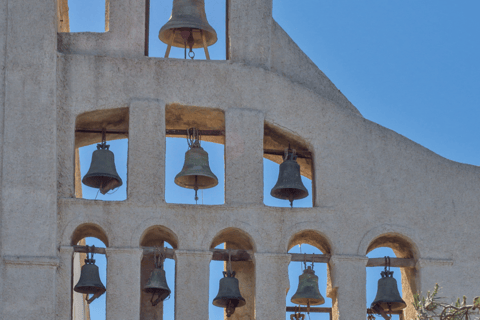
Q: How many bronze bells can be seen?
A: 9